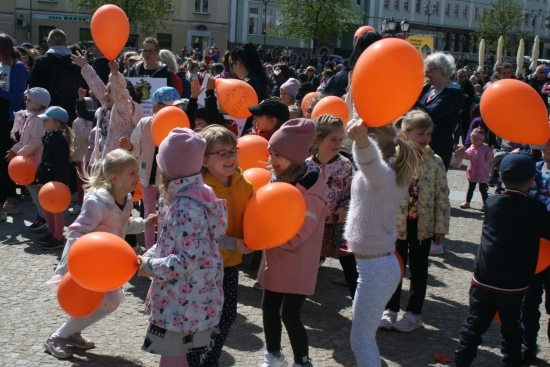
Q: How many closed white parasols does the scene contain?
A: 4